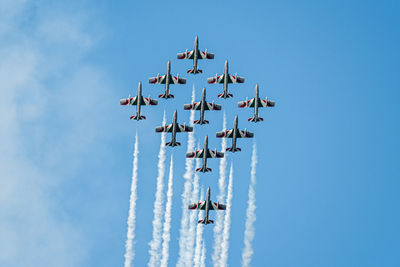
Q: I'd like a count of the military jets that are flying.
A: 10